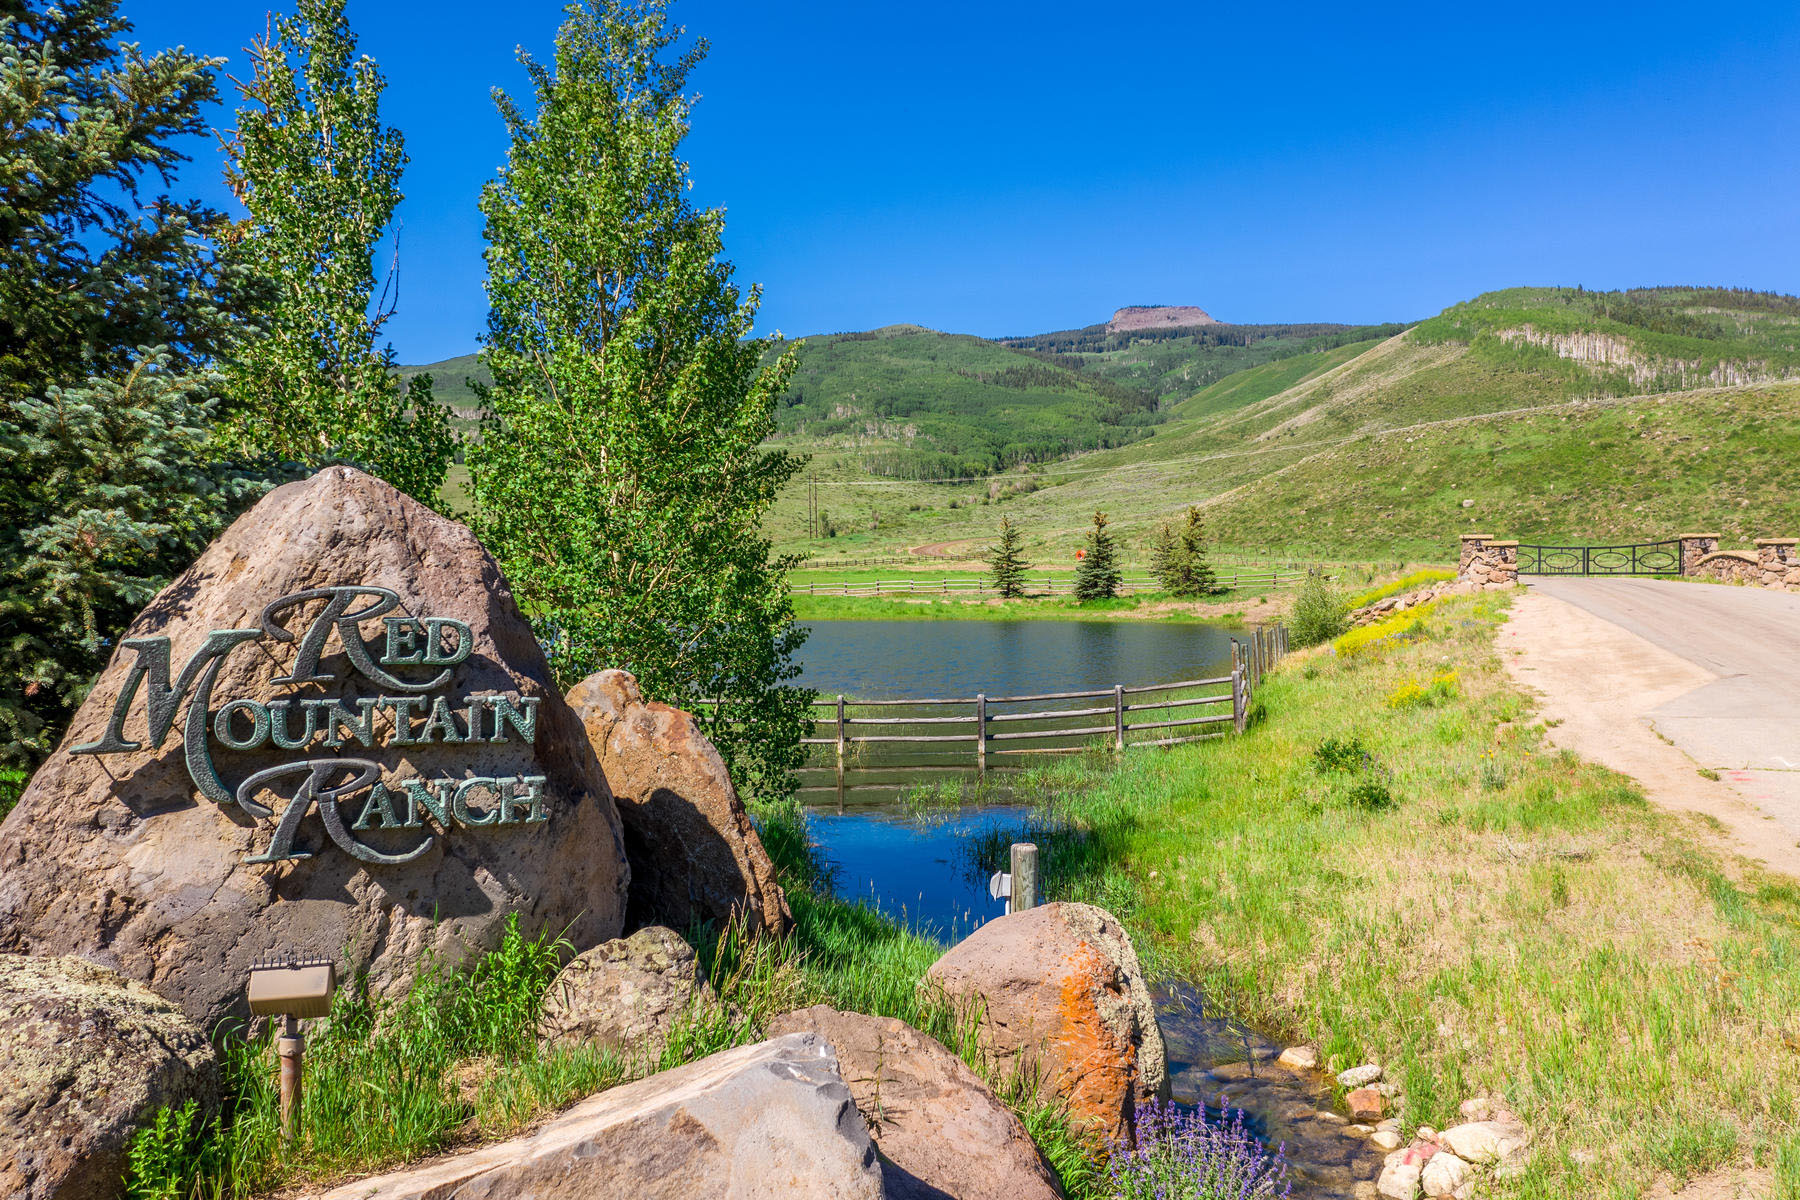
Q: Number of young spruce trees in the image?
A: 4